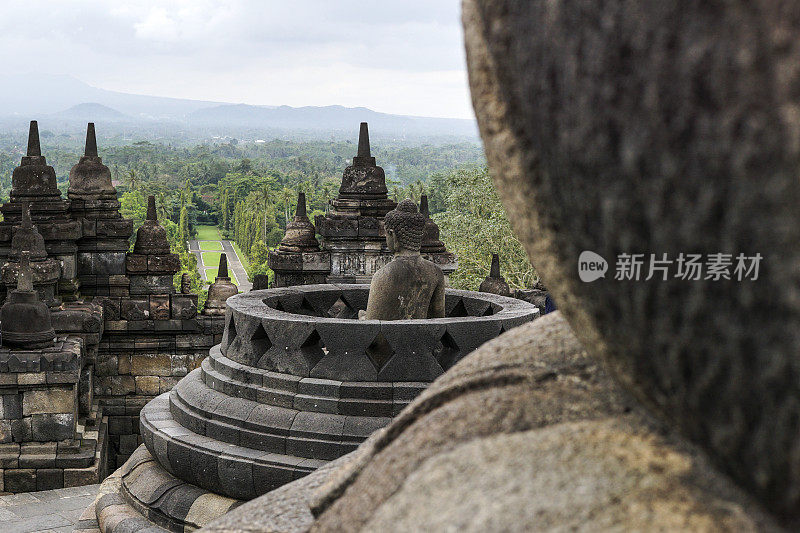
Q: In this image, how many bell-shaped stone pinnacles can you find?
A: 10